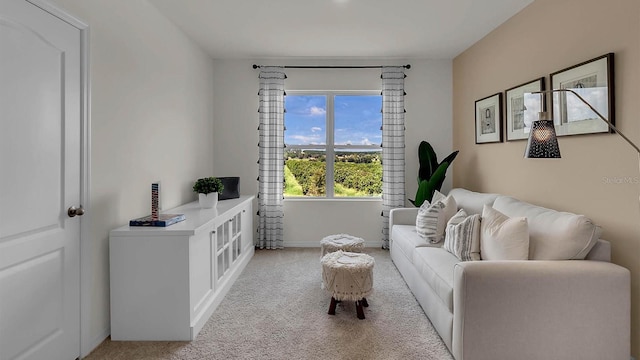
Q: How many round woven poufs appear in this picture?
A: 2